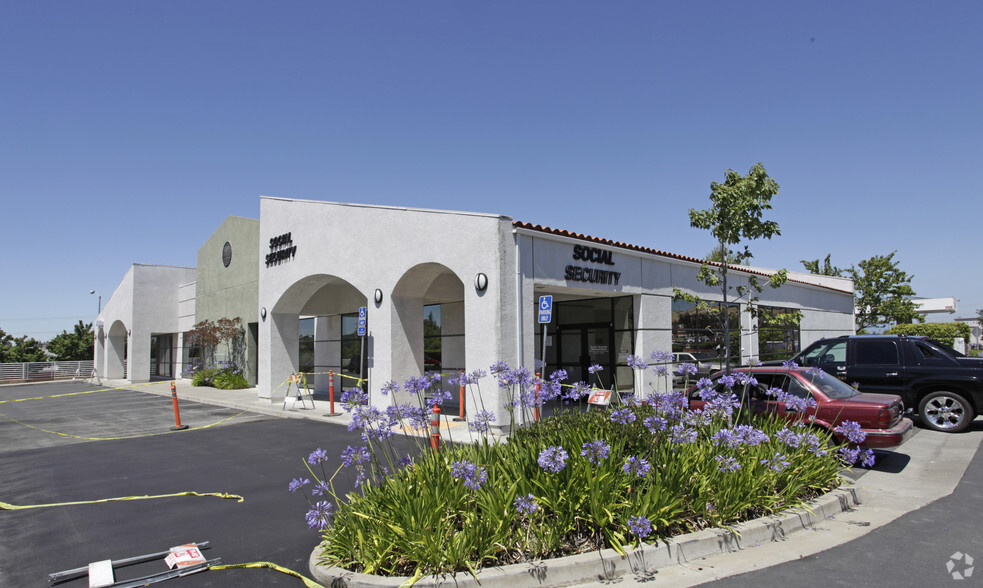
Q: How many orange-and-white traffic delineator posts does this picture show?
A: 5